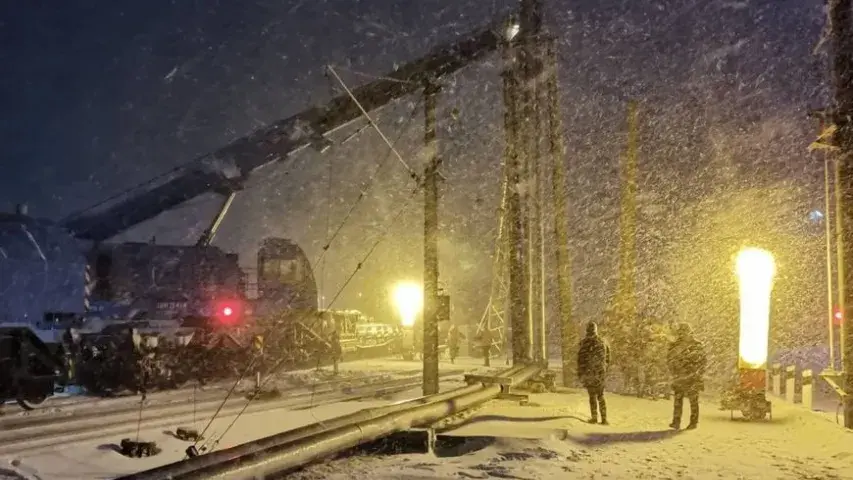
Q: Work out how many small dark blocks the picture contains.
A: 2